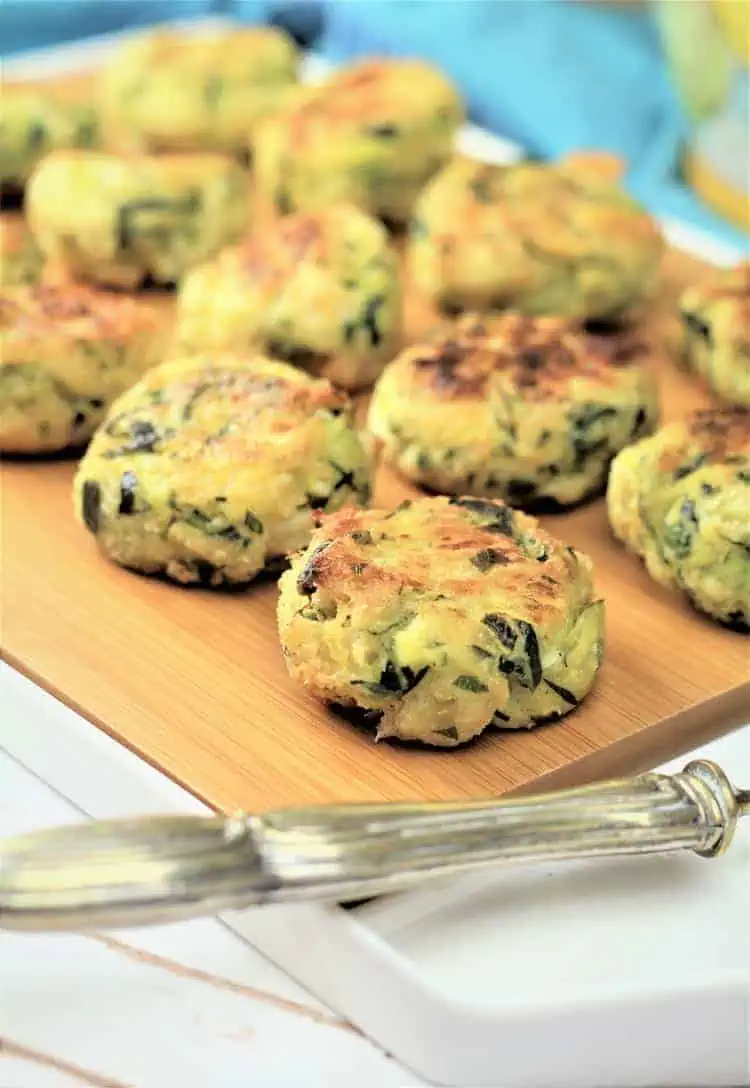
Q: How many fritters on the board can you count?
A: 13